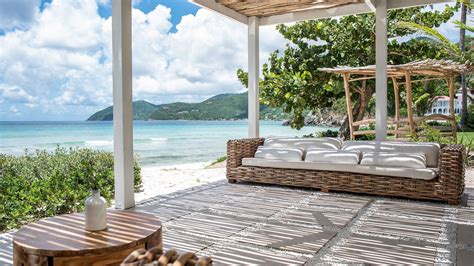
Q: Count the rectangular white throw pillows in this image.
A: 3